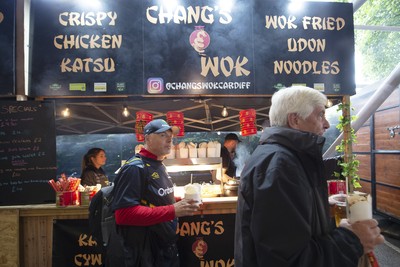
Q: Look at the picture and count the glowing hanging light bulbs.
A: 4